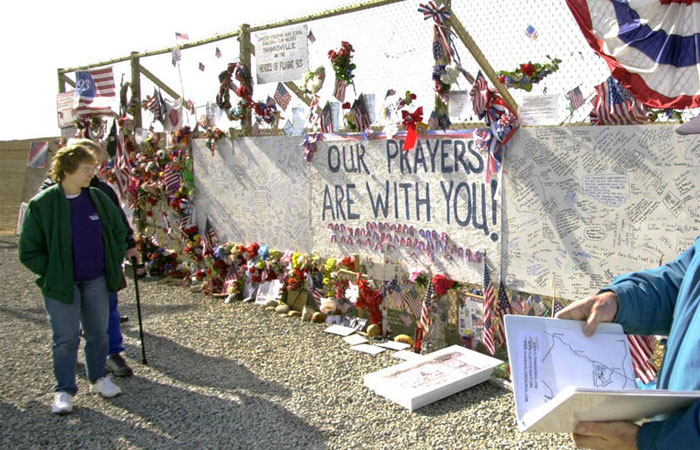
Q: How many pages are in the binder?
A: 1